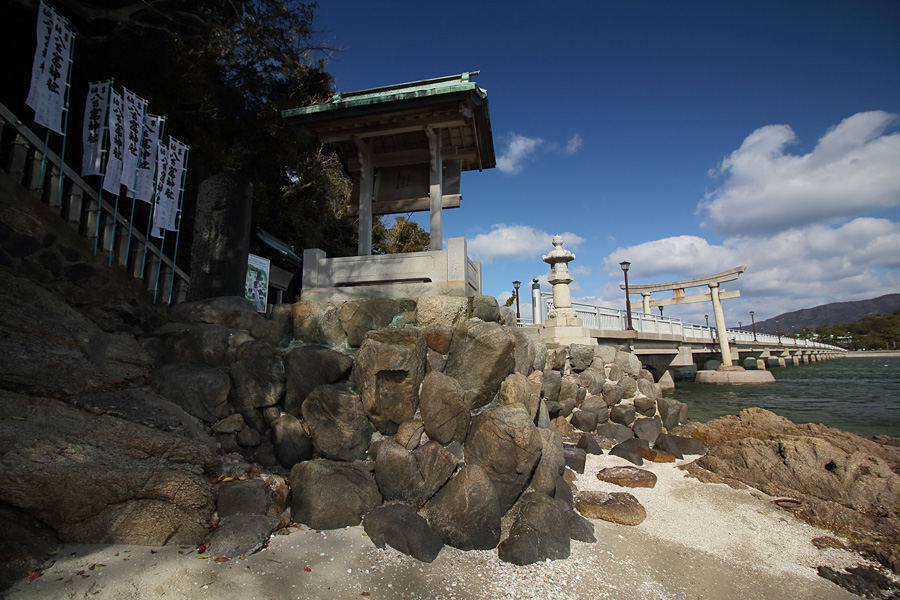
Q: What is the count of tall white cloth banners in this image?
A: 8